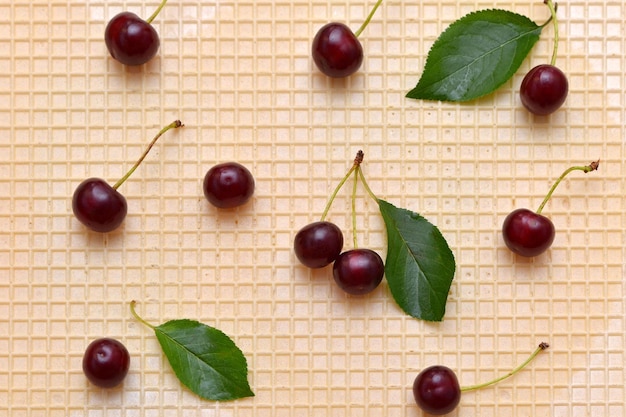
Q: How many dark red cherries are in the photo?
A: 10